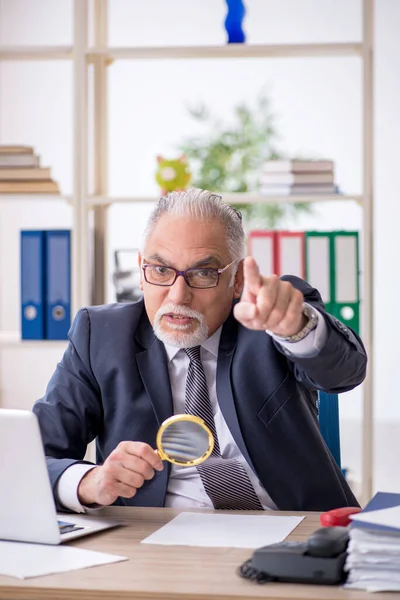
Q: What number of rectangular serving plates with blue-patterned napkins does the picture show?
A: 0